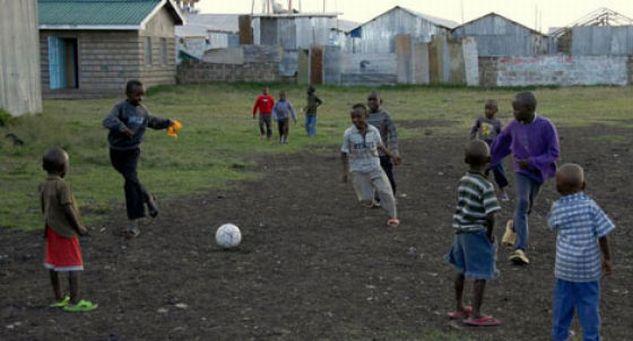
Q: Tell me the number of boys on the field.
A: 11